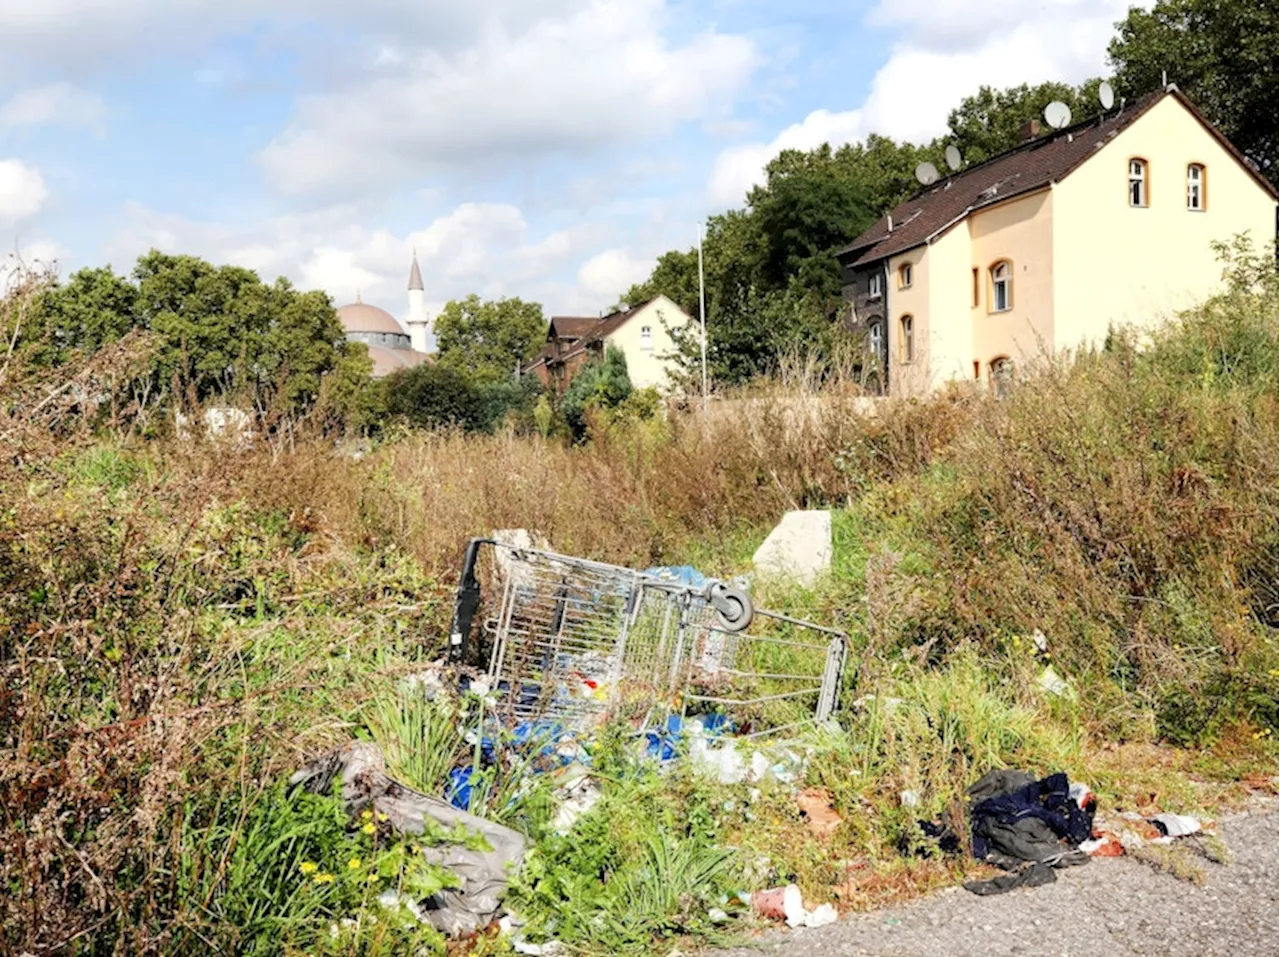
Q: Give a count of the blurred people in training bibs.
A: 0